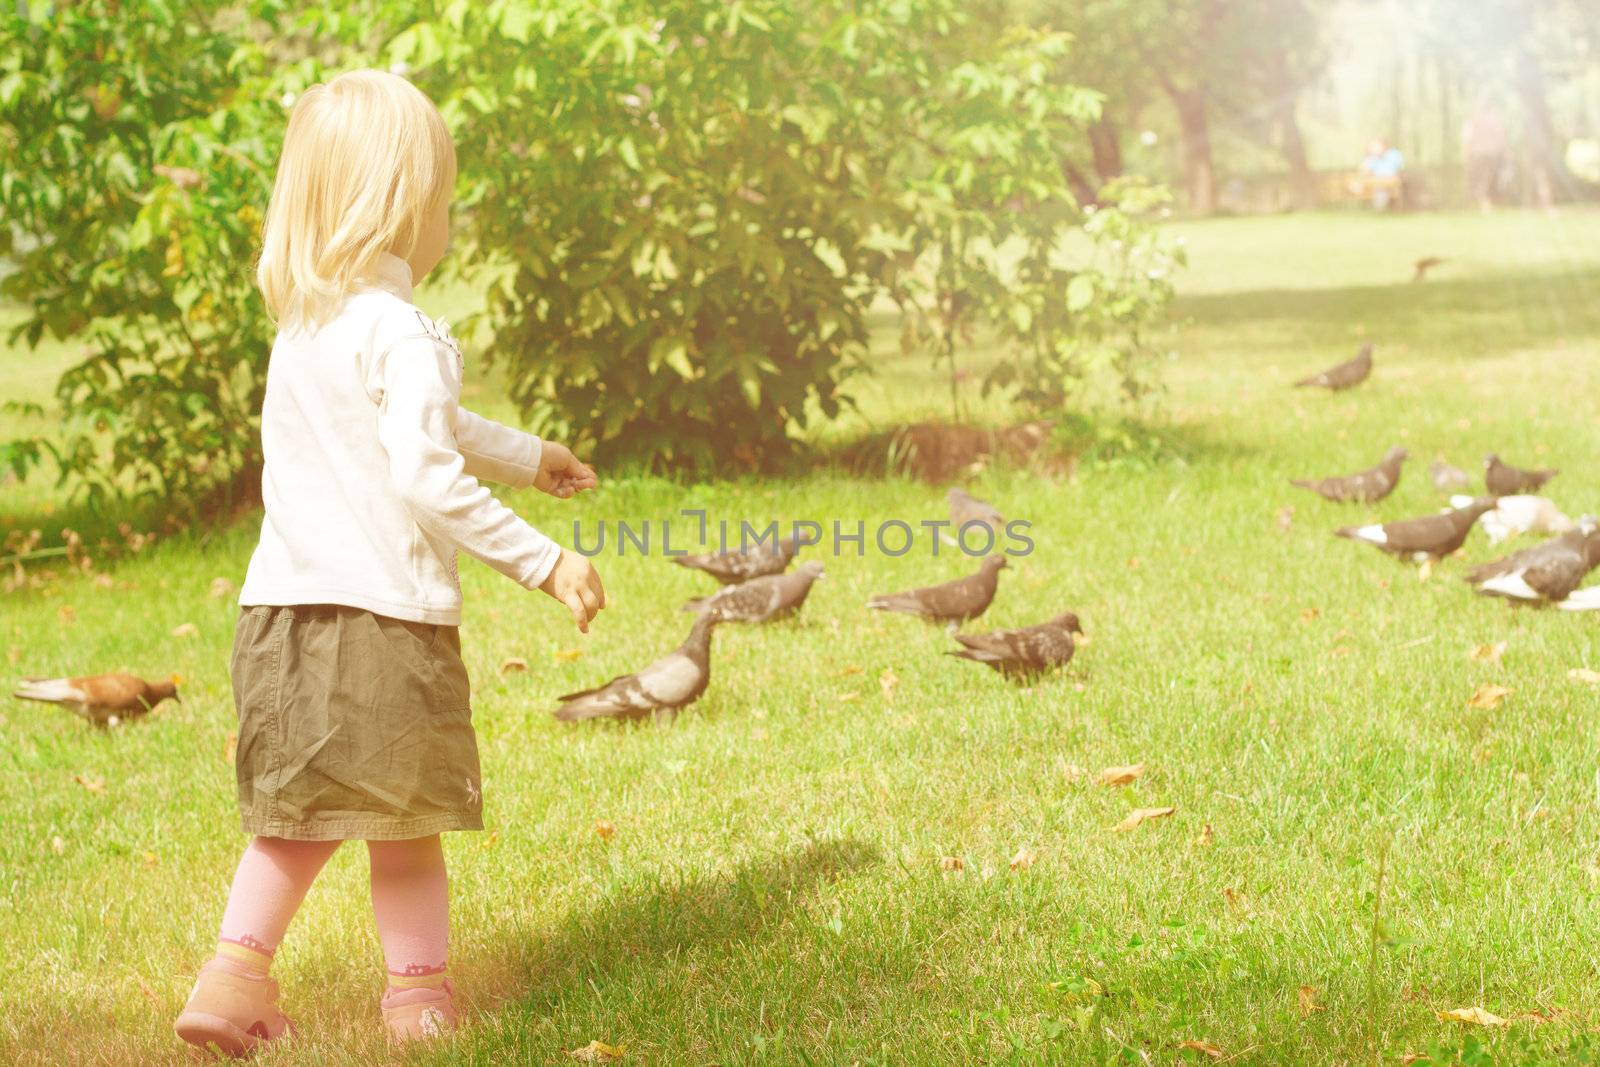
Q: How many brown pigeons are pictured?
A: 1